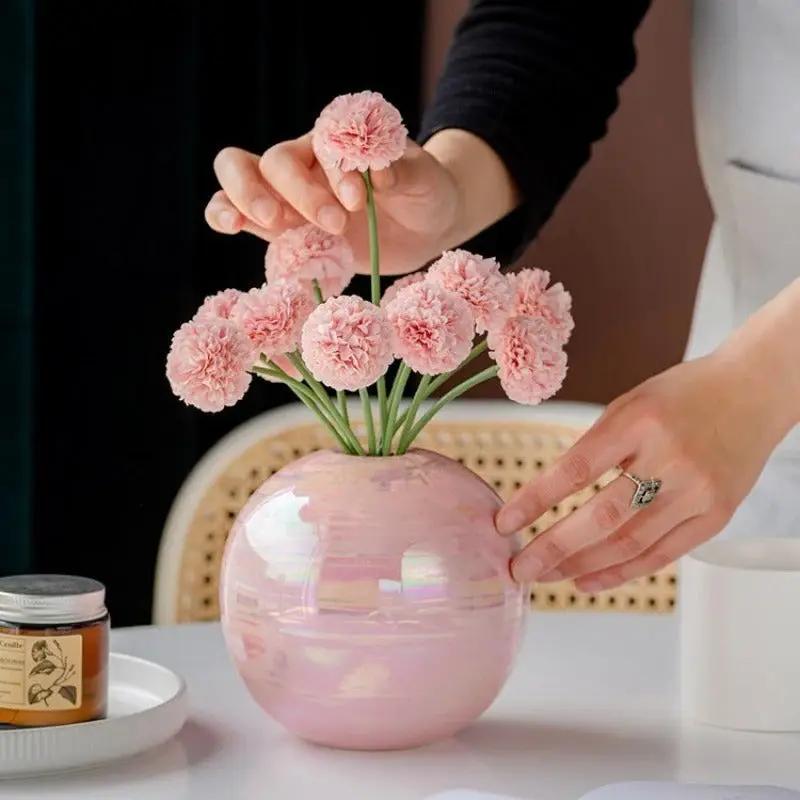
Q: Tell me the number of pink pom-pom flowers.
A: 11